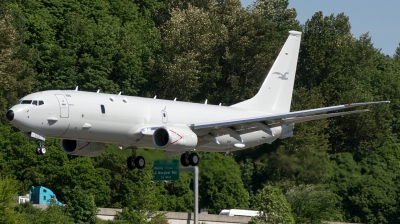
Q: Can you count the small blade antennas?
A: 7